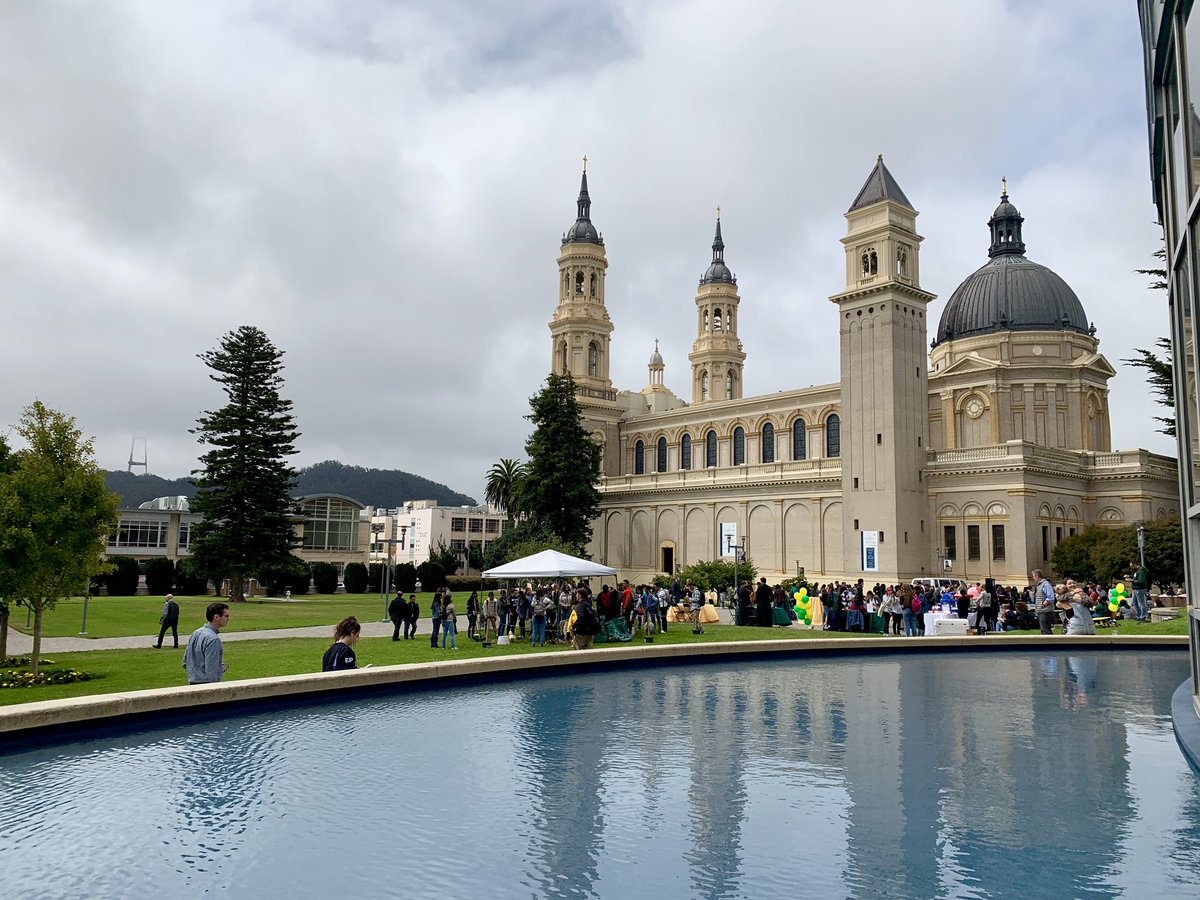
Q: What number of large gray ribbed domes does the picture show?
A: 1